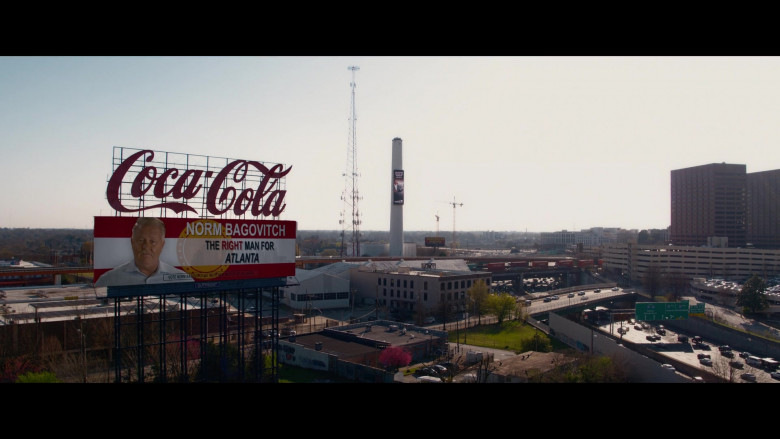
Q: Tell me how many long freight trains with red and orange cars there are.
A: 1